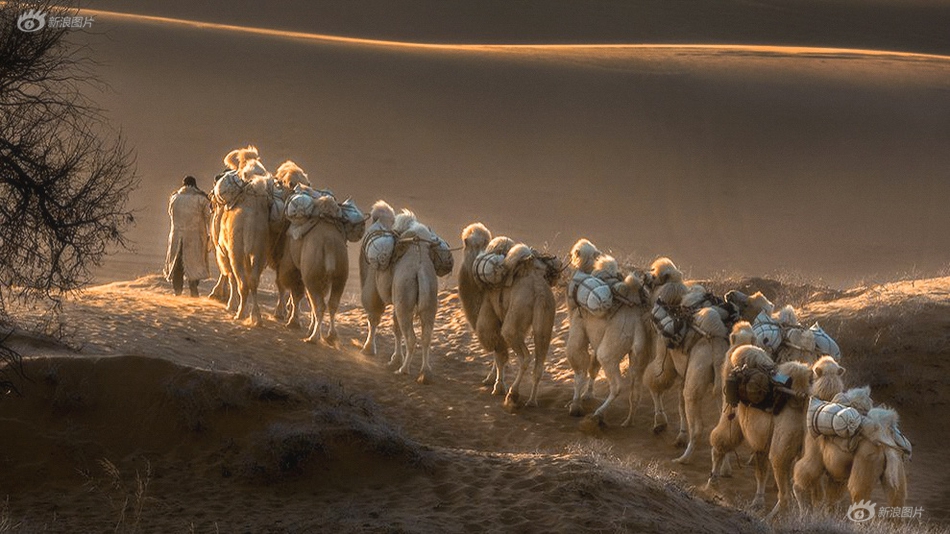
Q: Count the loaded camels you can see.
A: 9